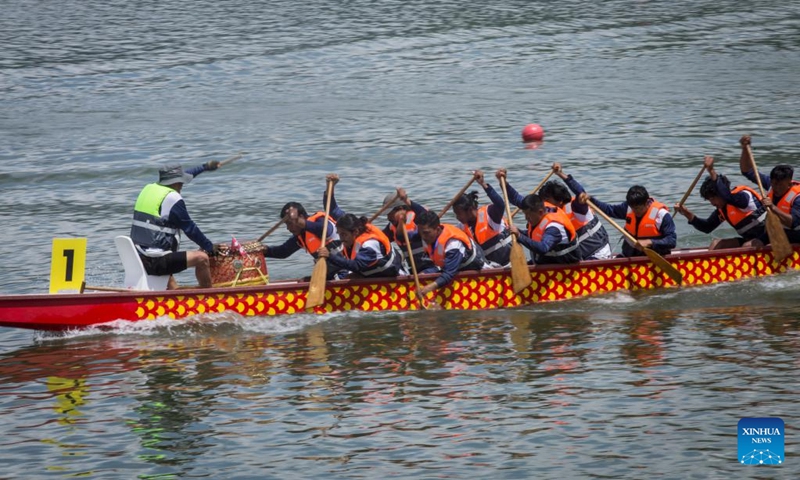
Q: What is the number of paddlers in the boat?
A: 10